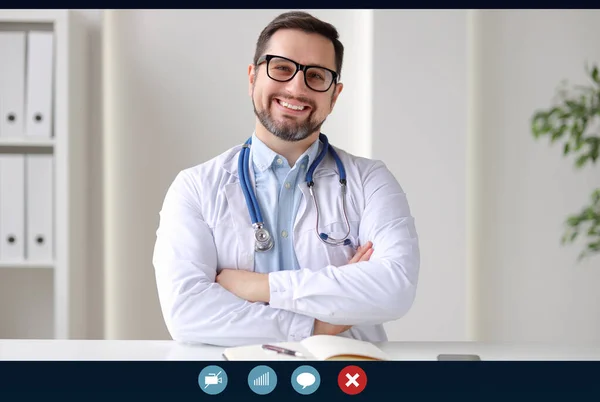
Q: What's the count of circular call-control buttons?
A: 4